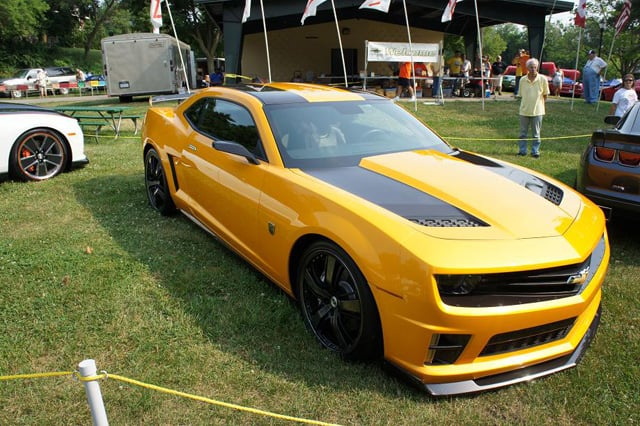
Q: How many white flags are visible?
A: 5